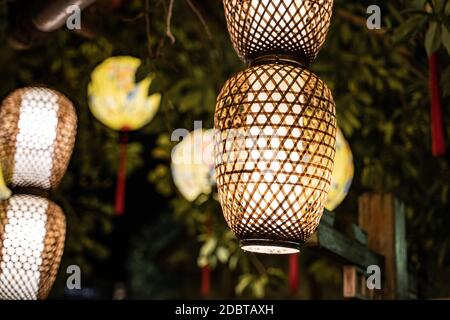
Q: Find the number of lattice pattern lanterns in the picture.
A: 4